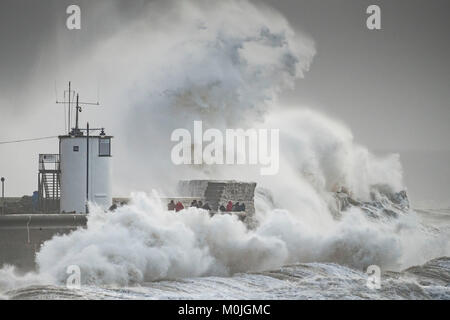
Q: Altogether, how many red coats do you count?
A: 2